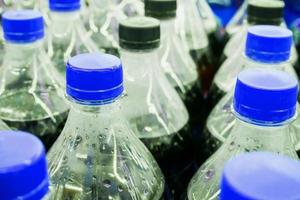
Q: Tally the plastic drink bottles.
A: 10